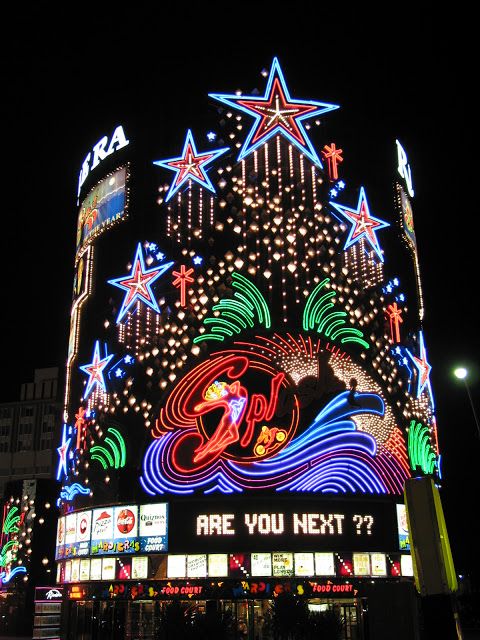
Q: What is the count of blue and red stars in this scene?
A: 7